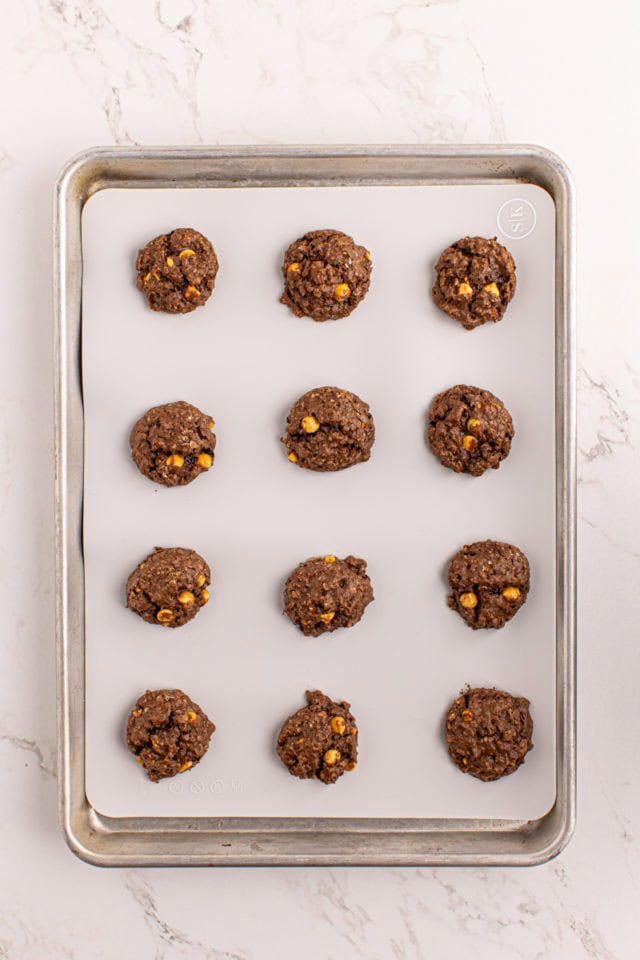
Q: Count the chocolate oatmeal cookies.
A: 12